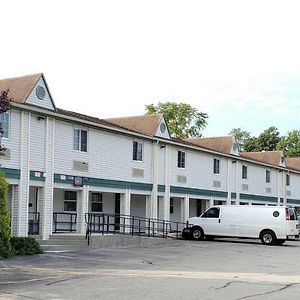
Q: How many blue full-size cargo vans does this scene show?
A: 0